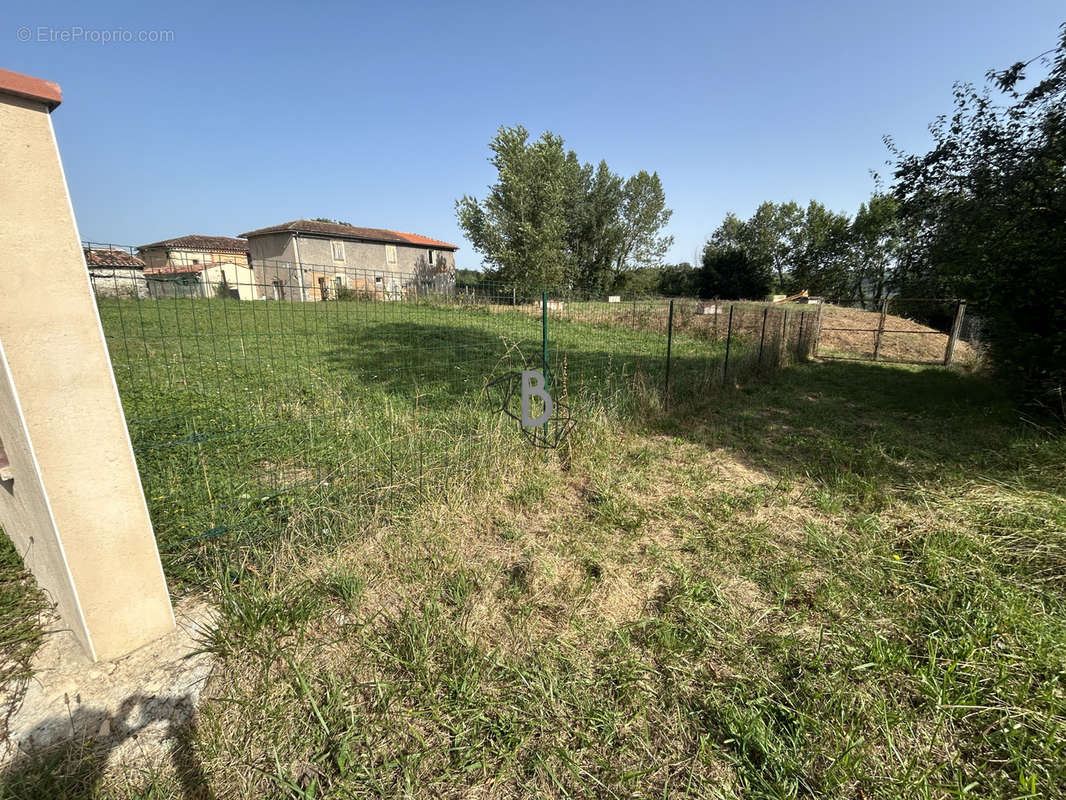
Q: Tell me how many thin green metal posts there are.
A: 6